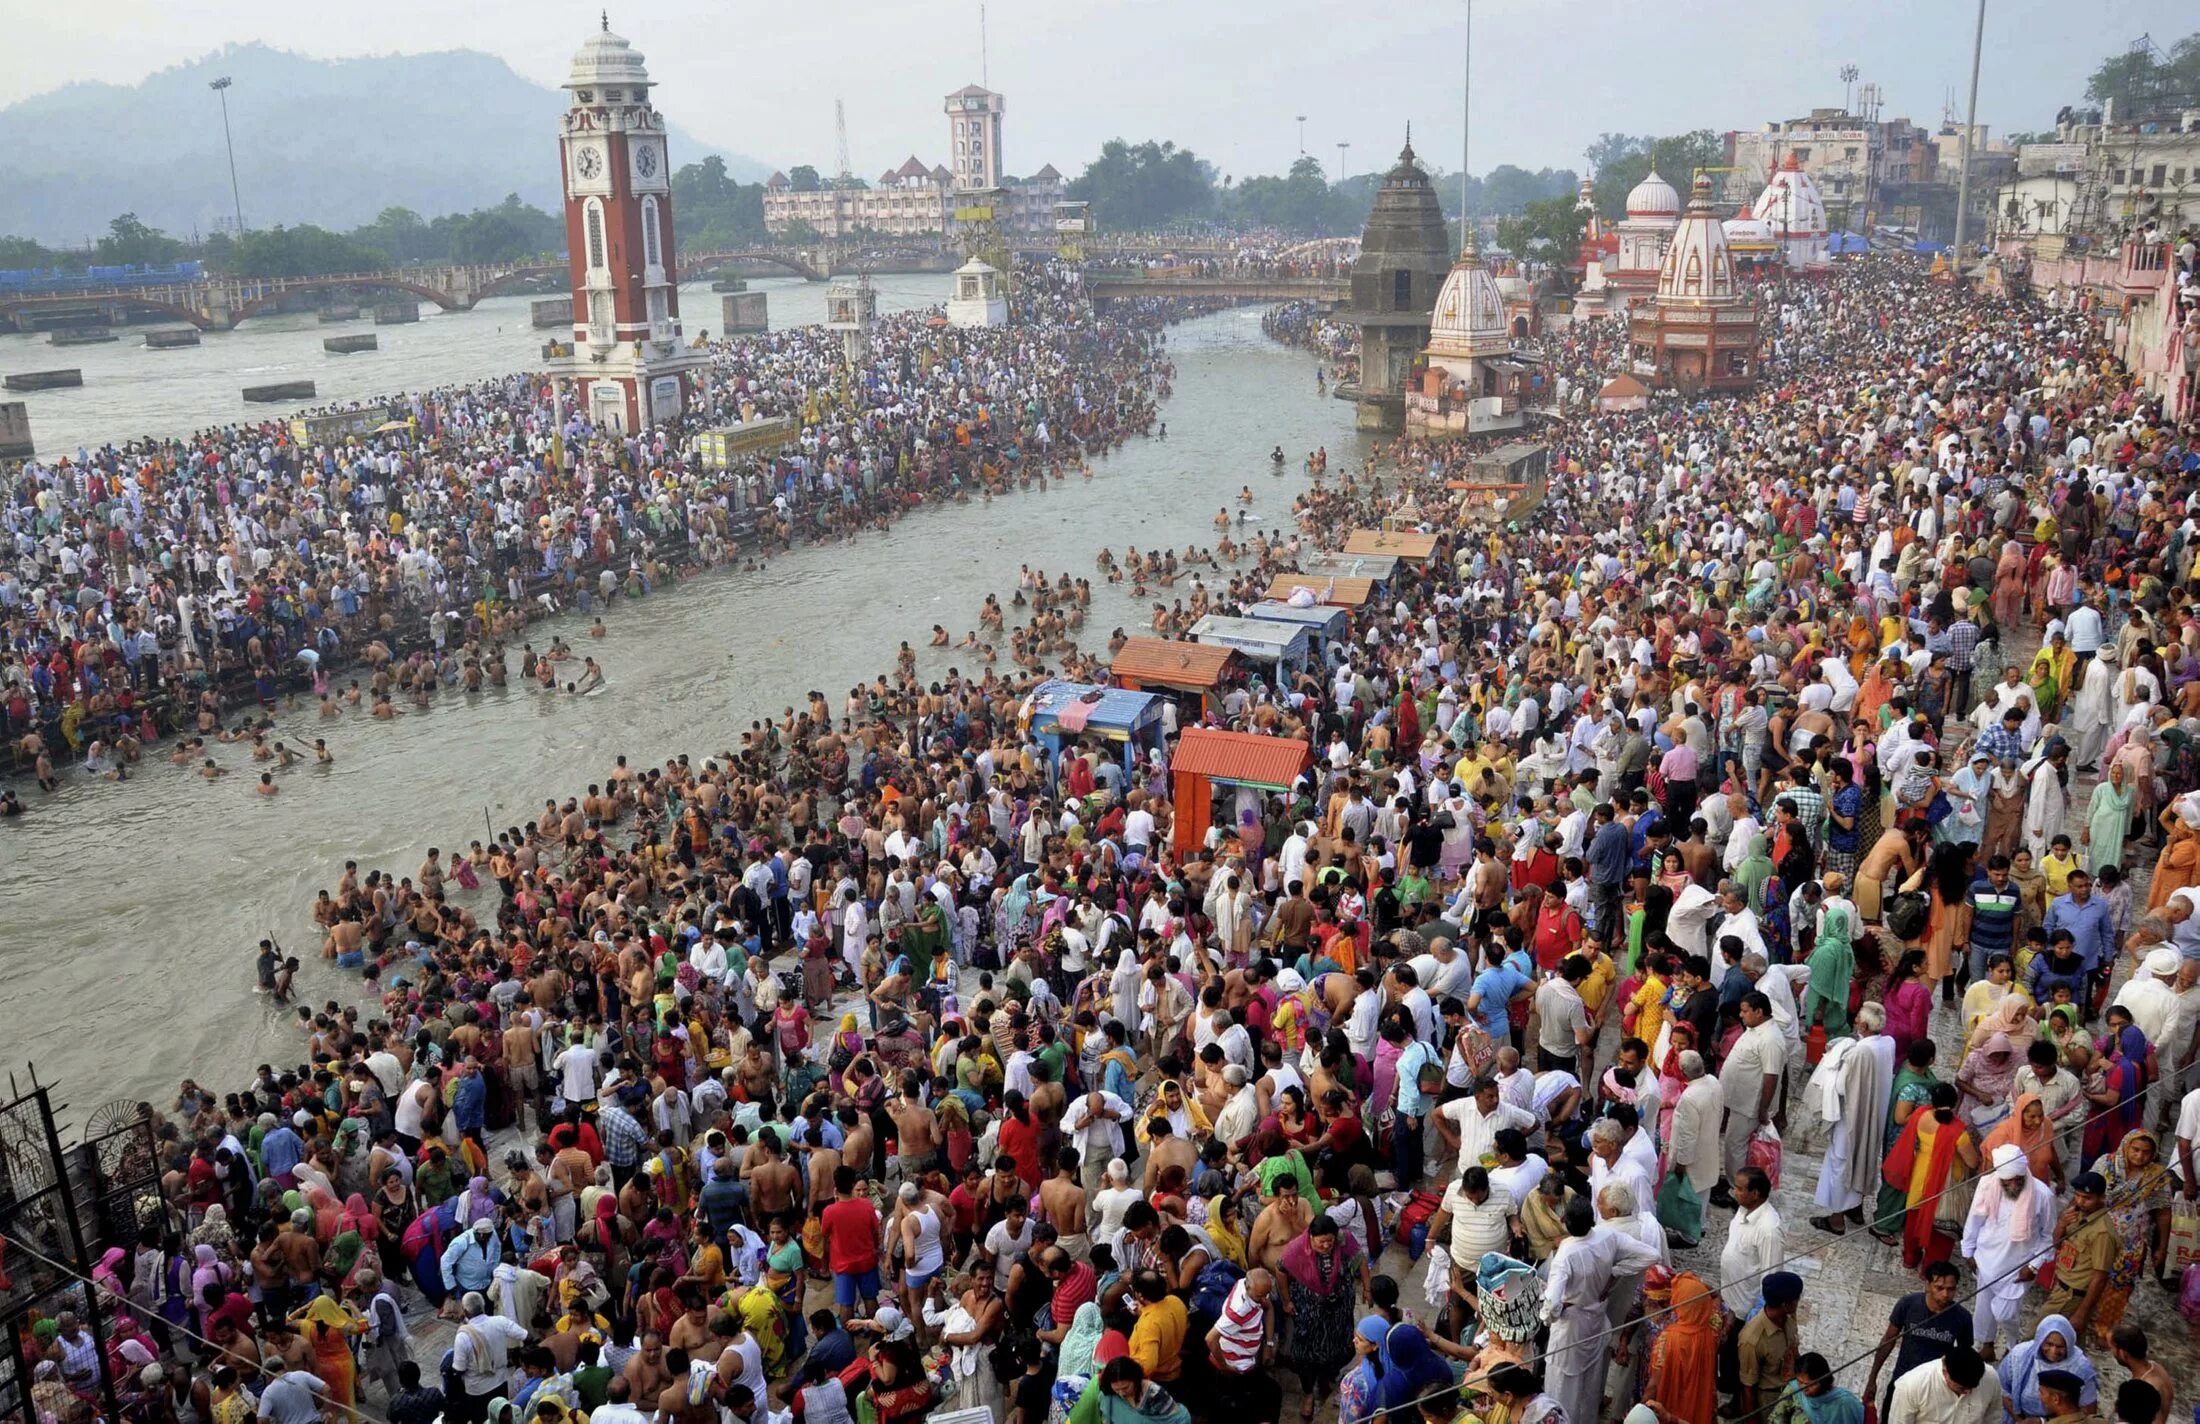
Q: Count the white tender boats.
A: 0